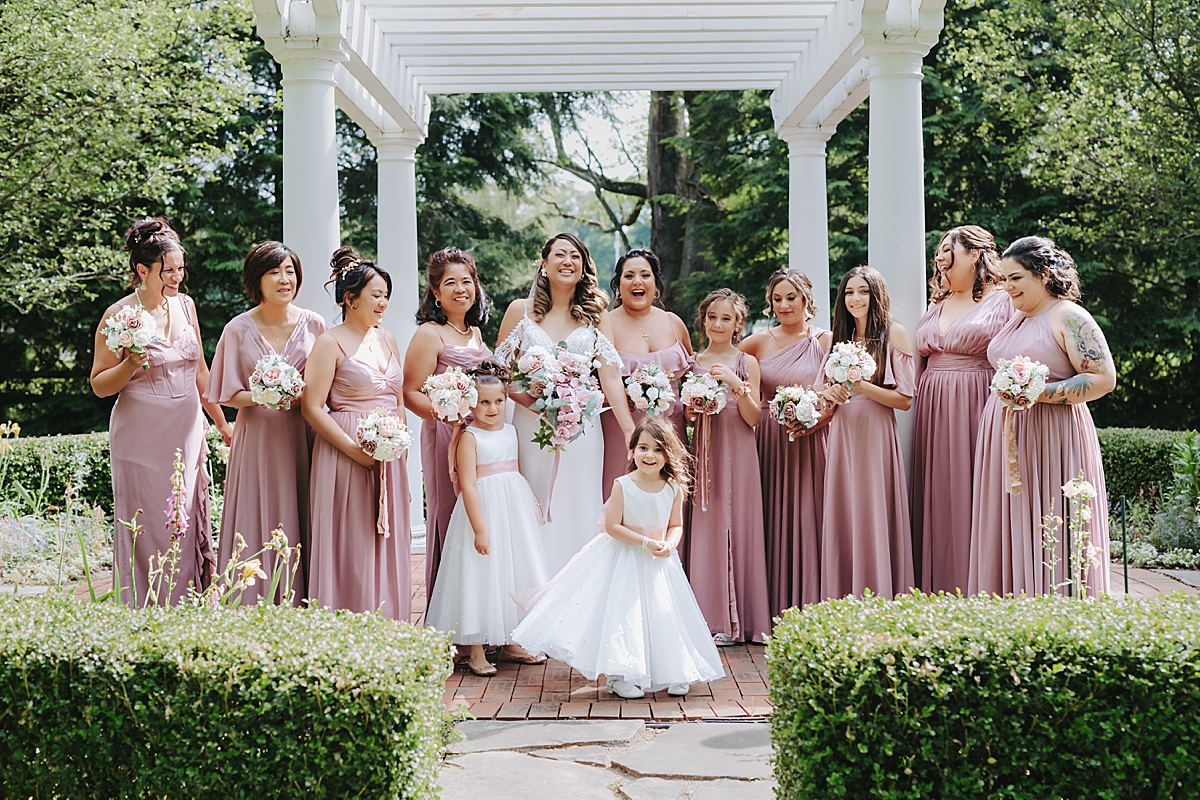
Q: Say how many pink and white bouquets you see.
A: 10